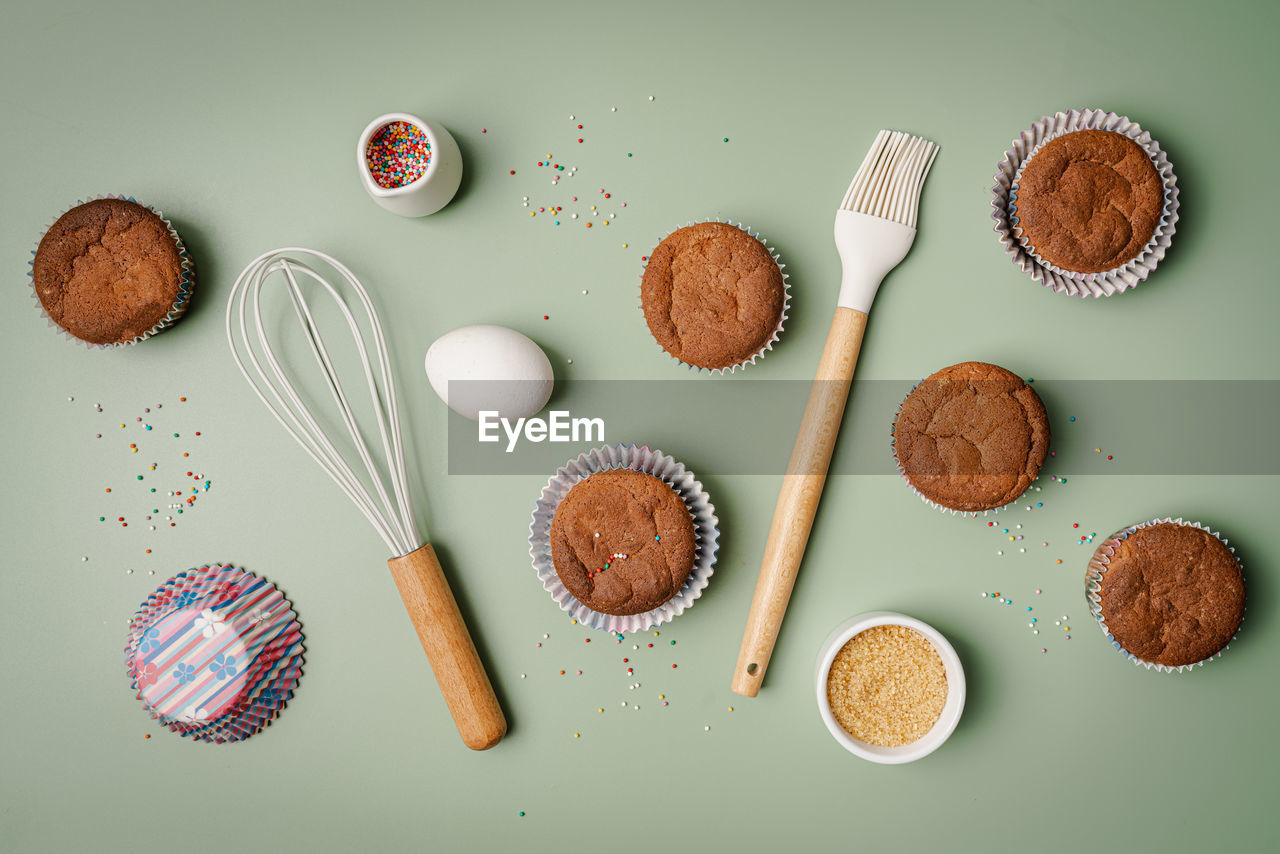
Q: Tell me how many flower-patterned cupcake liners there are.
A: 1